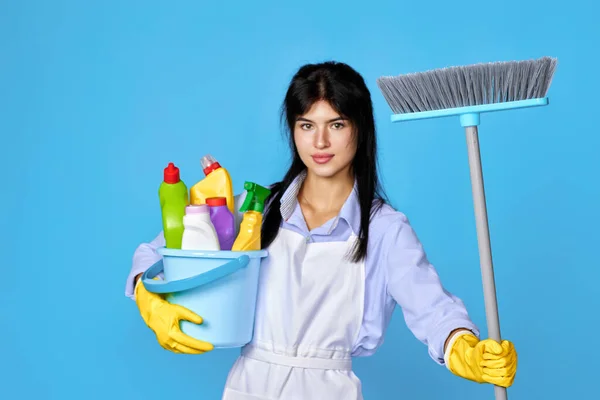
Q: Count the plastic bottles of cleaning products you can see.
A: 5